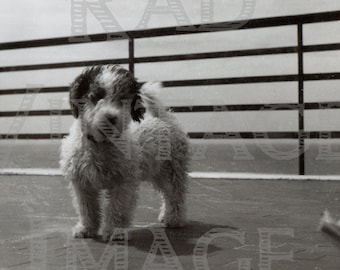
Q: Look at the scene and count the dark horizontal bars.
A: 5